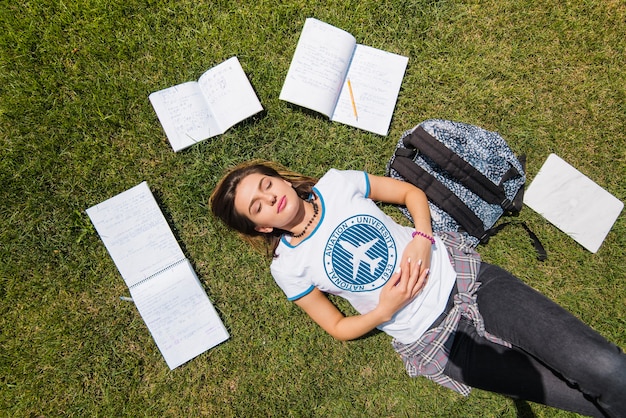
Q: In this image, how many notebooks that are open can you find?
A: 3